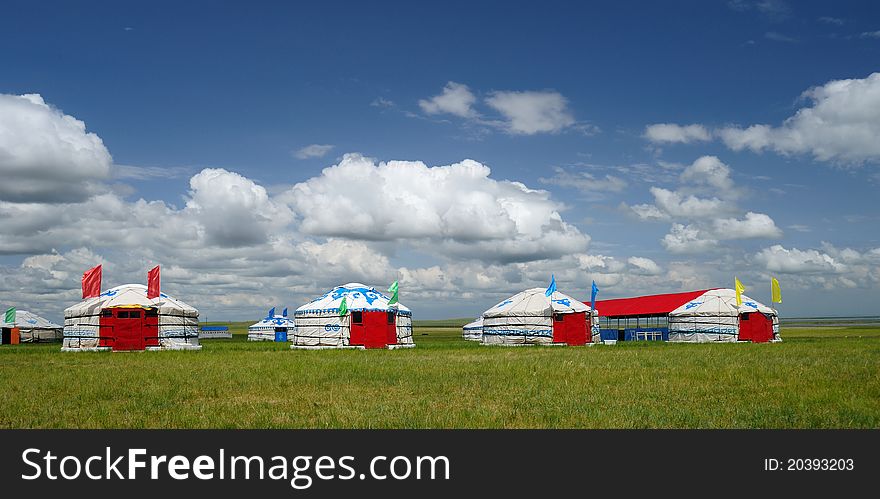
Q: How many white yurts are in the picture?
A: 7